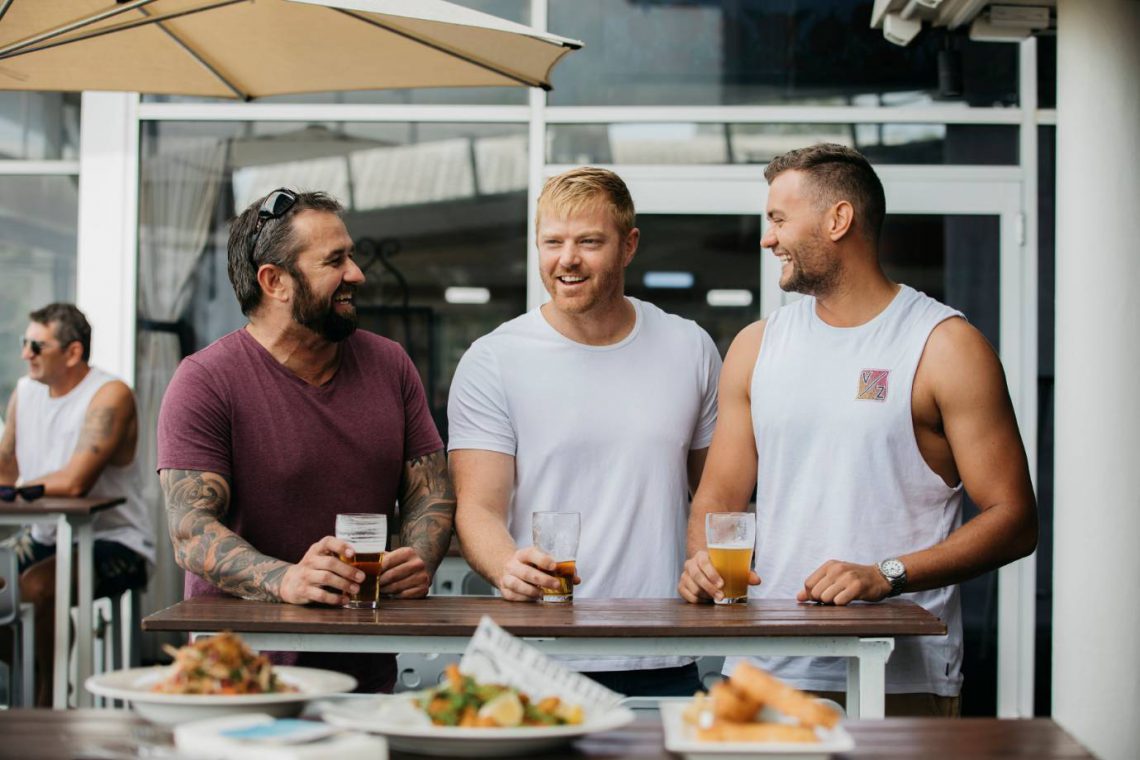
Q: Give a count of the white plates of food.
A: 3